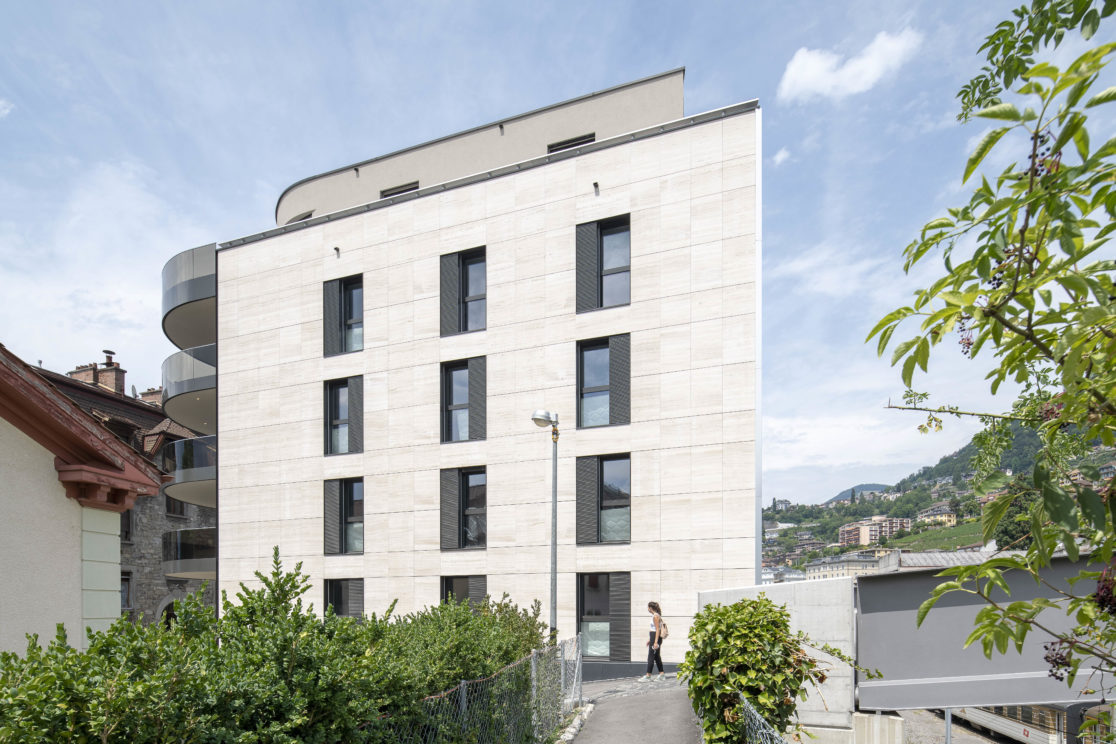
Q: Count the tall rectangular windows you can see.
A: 12